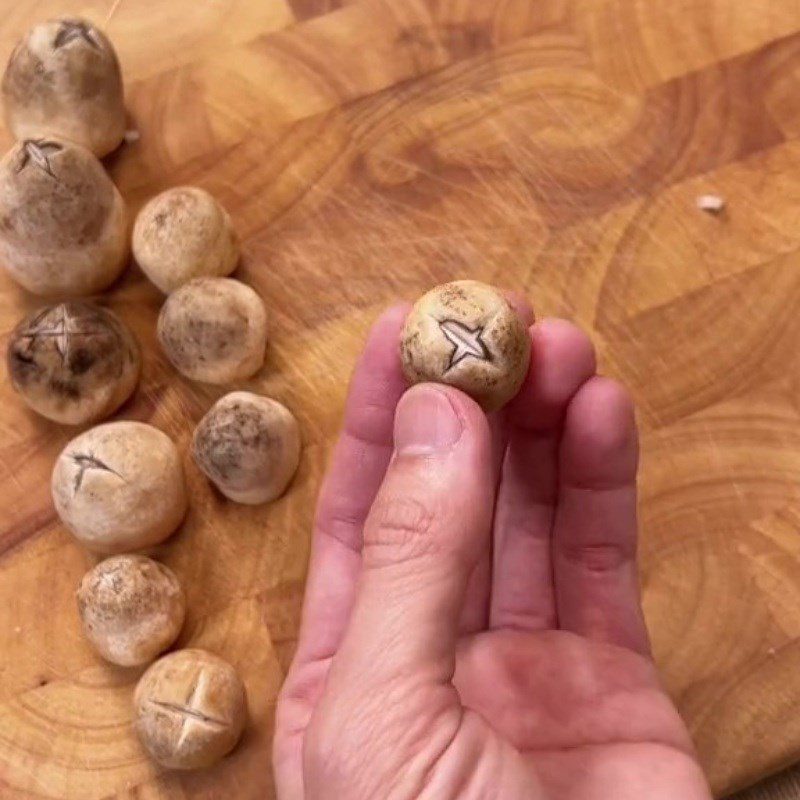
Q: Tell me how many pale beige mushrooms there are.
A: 10